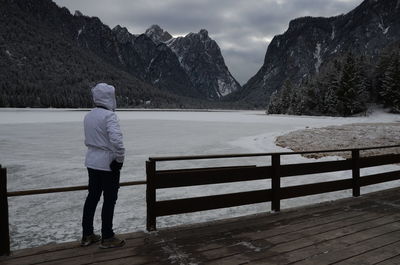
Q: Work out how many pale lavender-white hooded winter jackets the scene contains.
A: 1